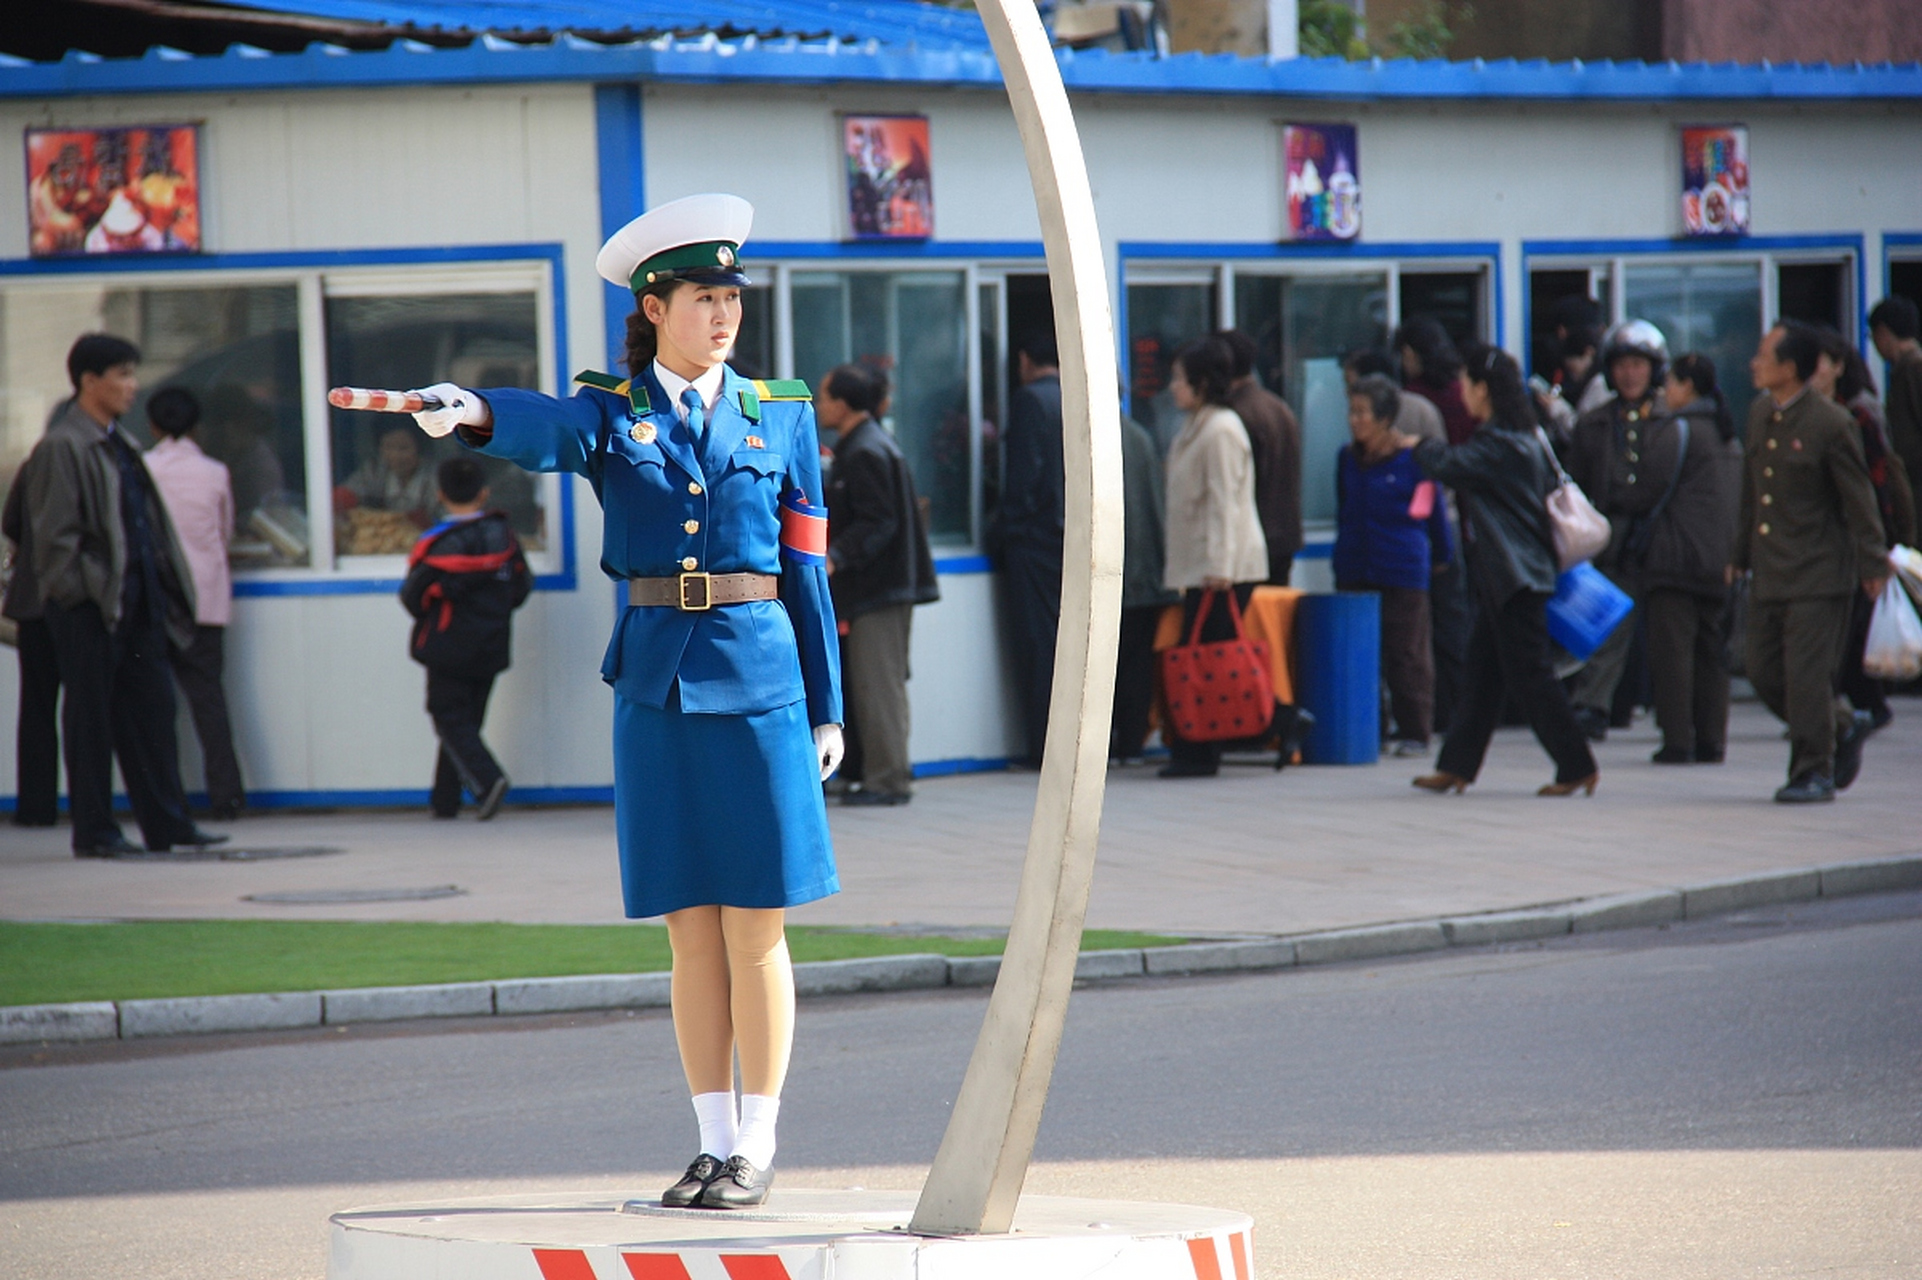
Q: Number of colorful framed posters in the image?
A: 4